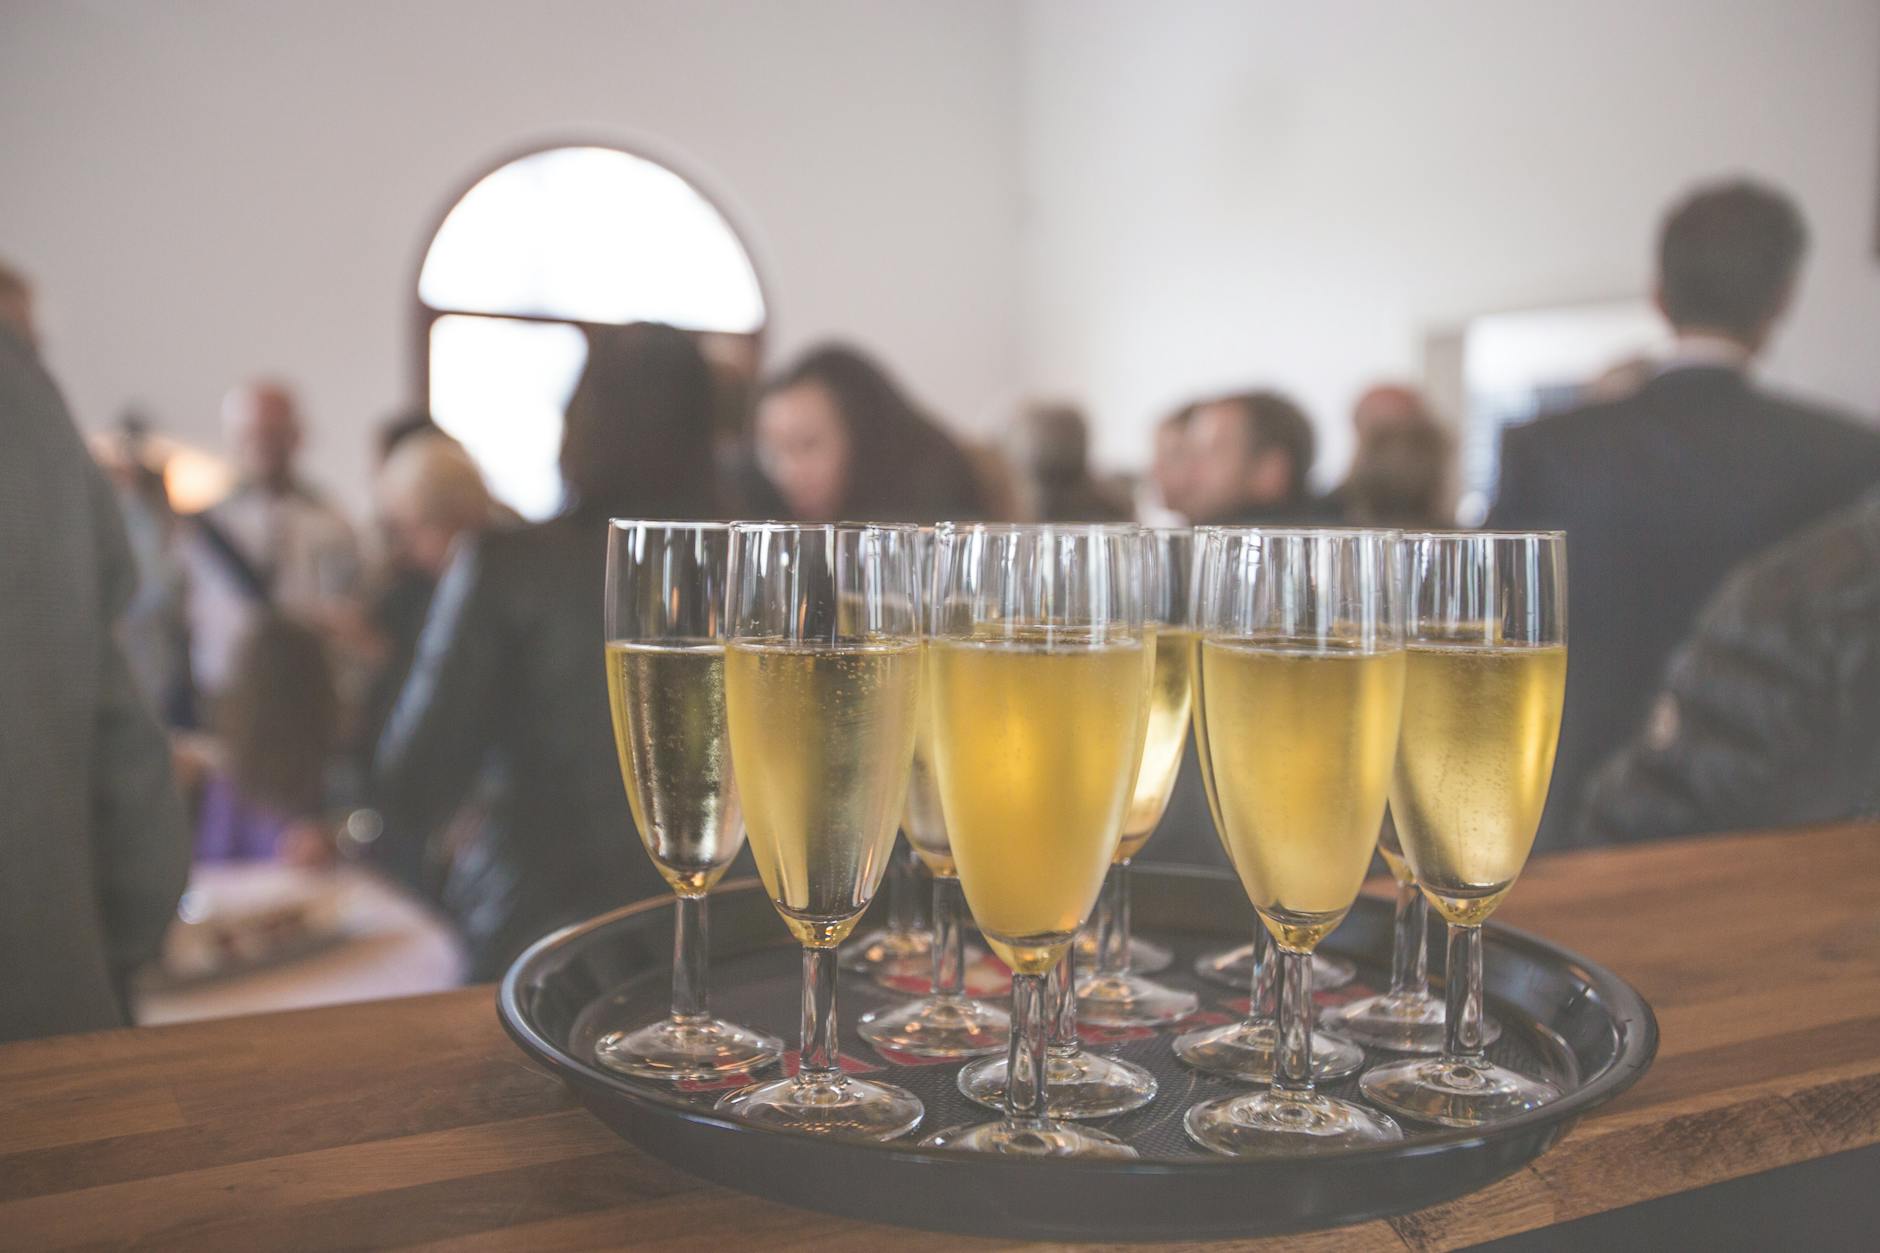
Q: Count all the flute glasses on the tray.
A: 13